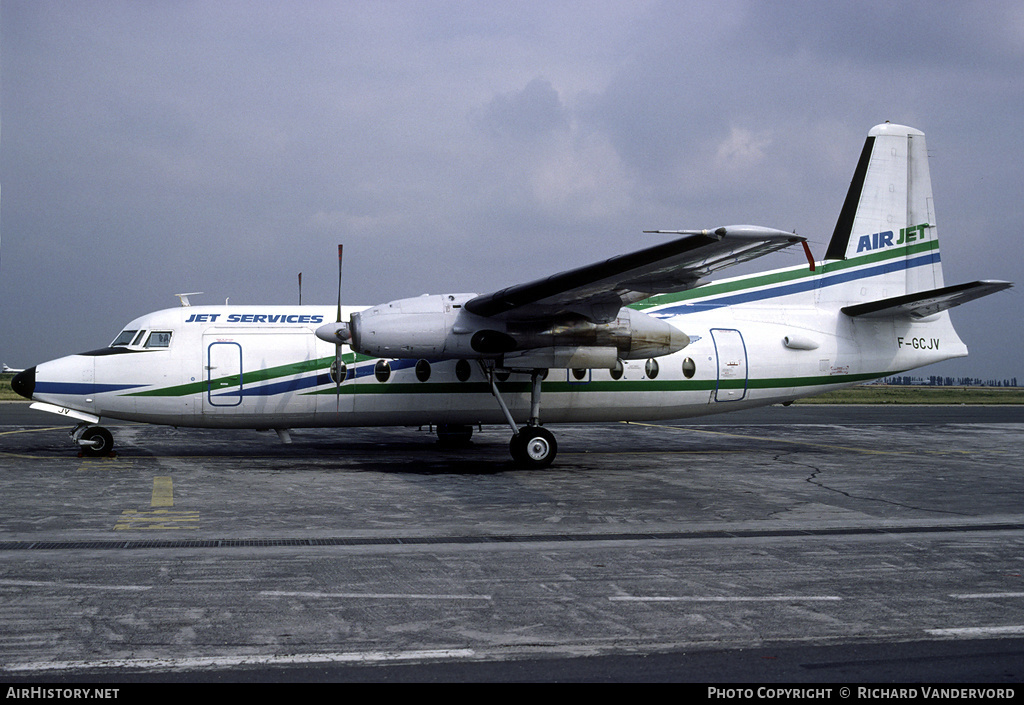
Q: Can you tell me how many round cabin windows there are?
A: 10